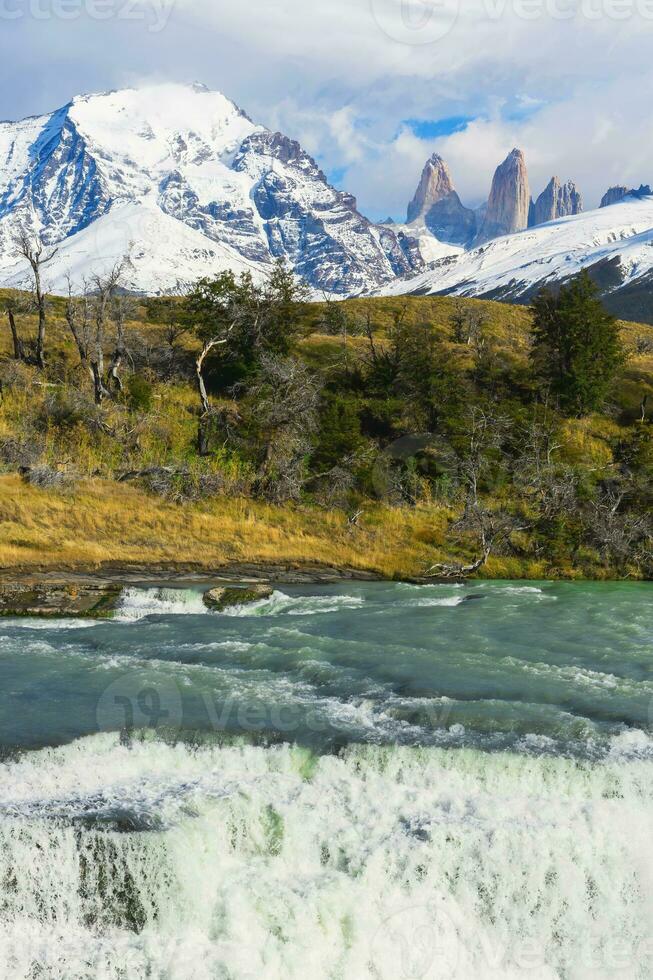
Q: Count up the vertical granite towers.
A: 3